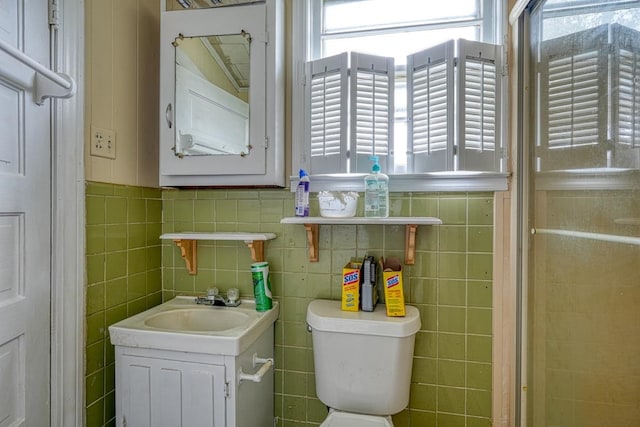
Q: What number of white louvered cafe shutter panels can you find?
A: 4